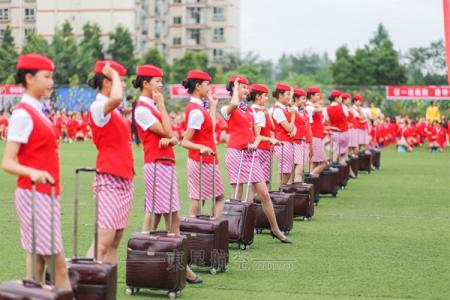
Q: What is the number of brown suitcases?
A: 13